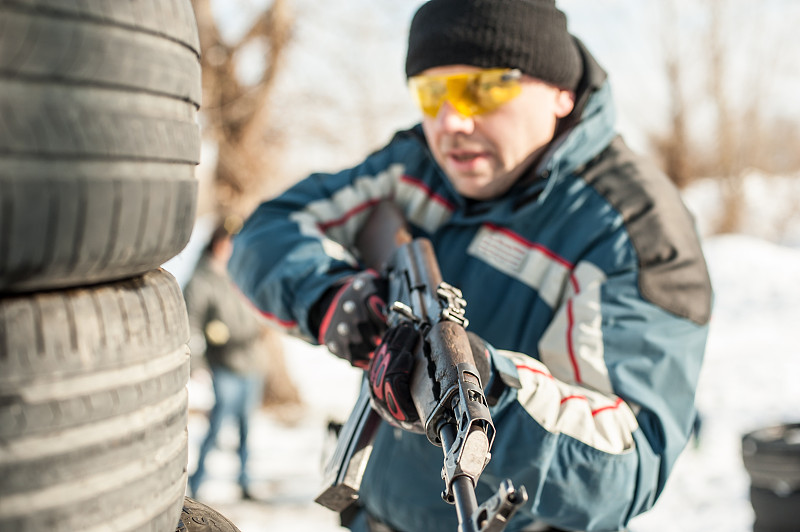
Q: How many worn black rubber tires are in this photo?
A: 3